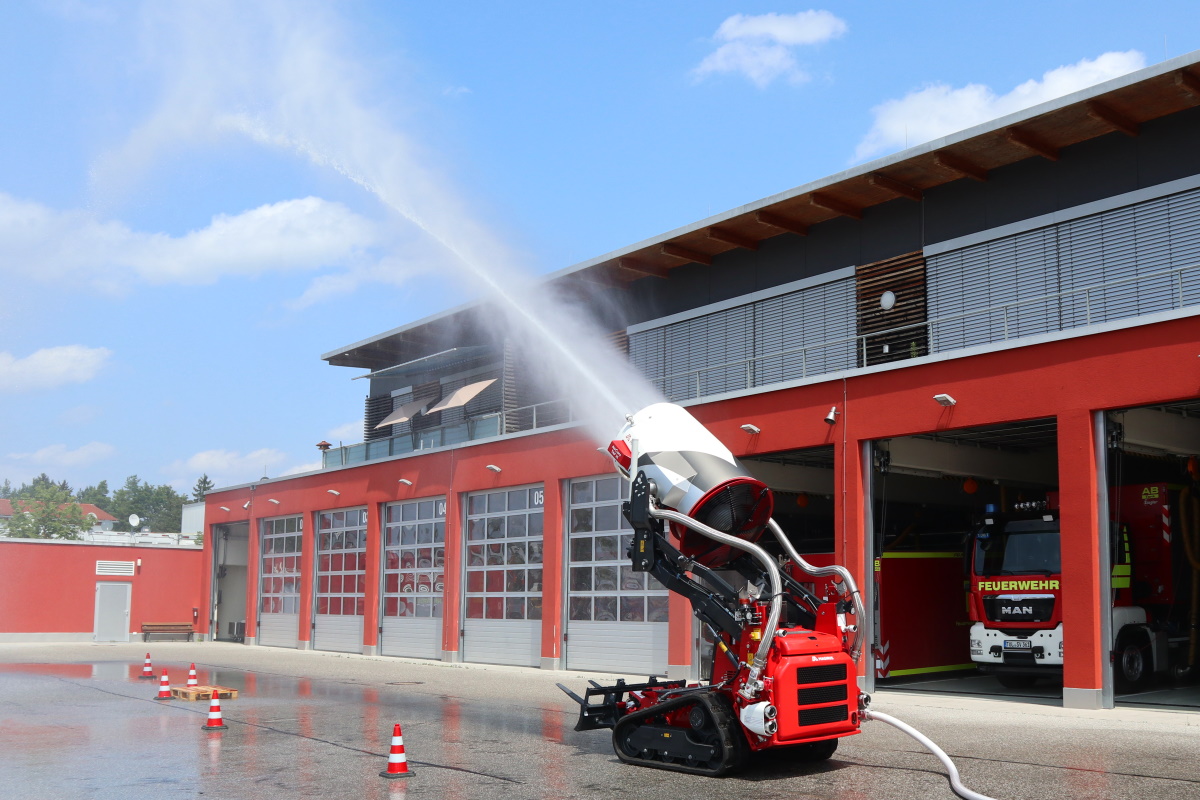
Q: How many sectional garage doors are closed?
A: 5